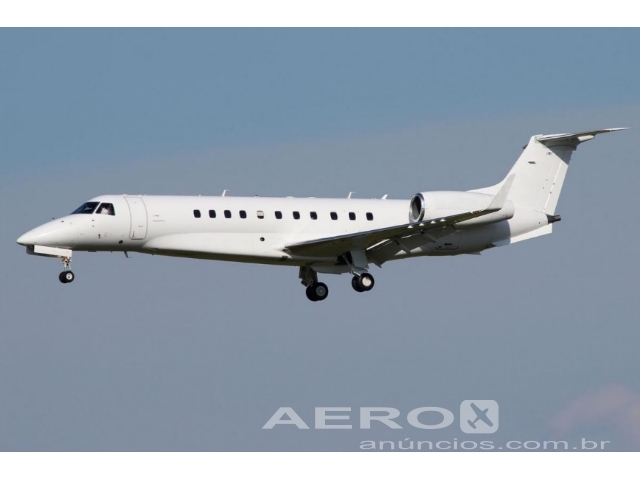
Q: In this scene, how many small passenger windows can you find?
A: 11